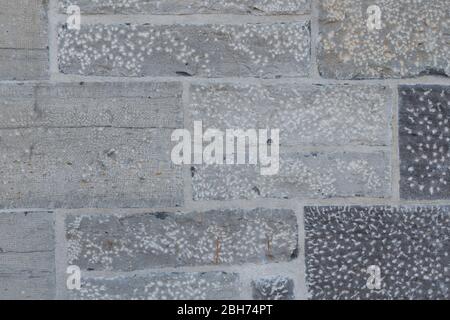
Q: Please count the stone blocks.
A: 13